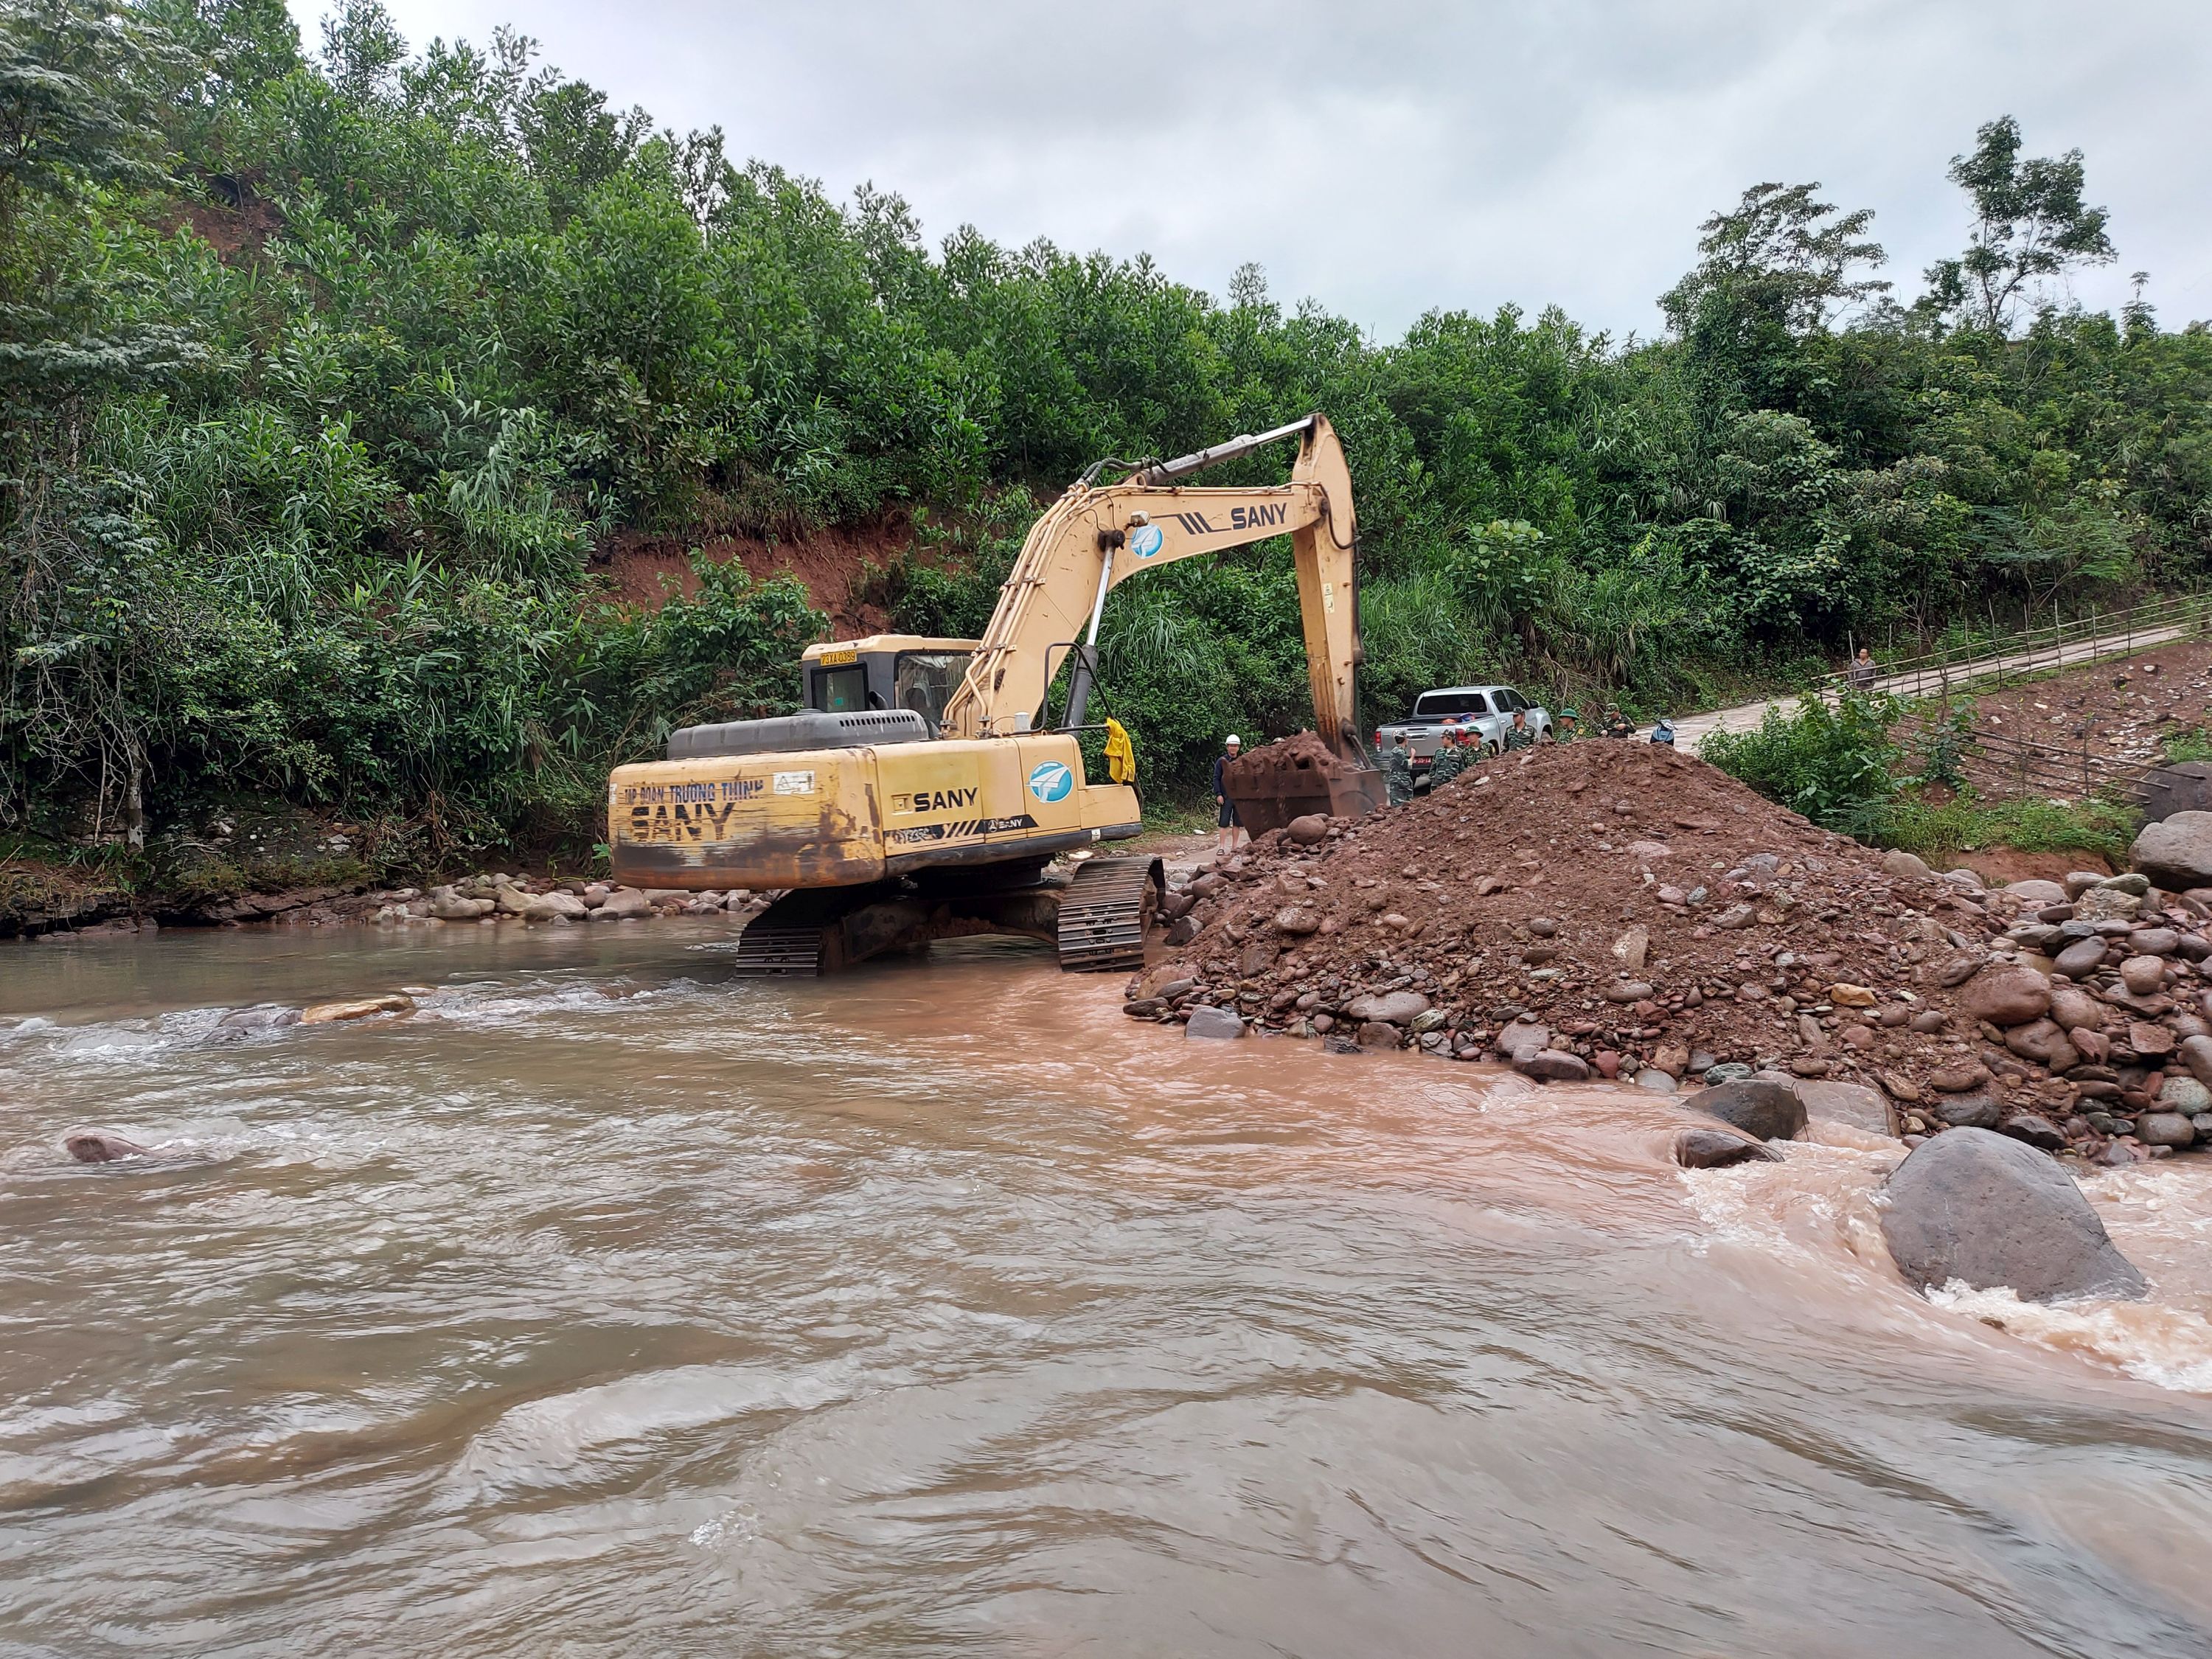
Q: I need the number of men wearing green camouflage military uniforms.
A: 6